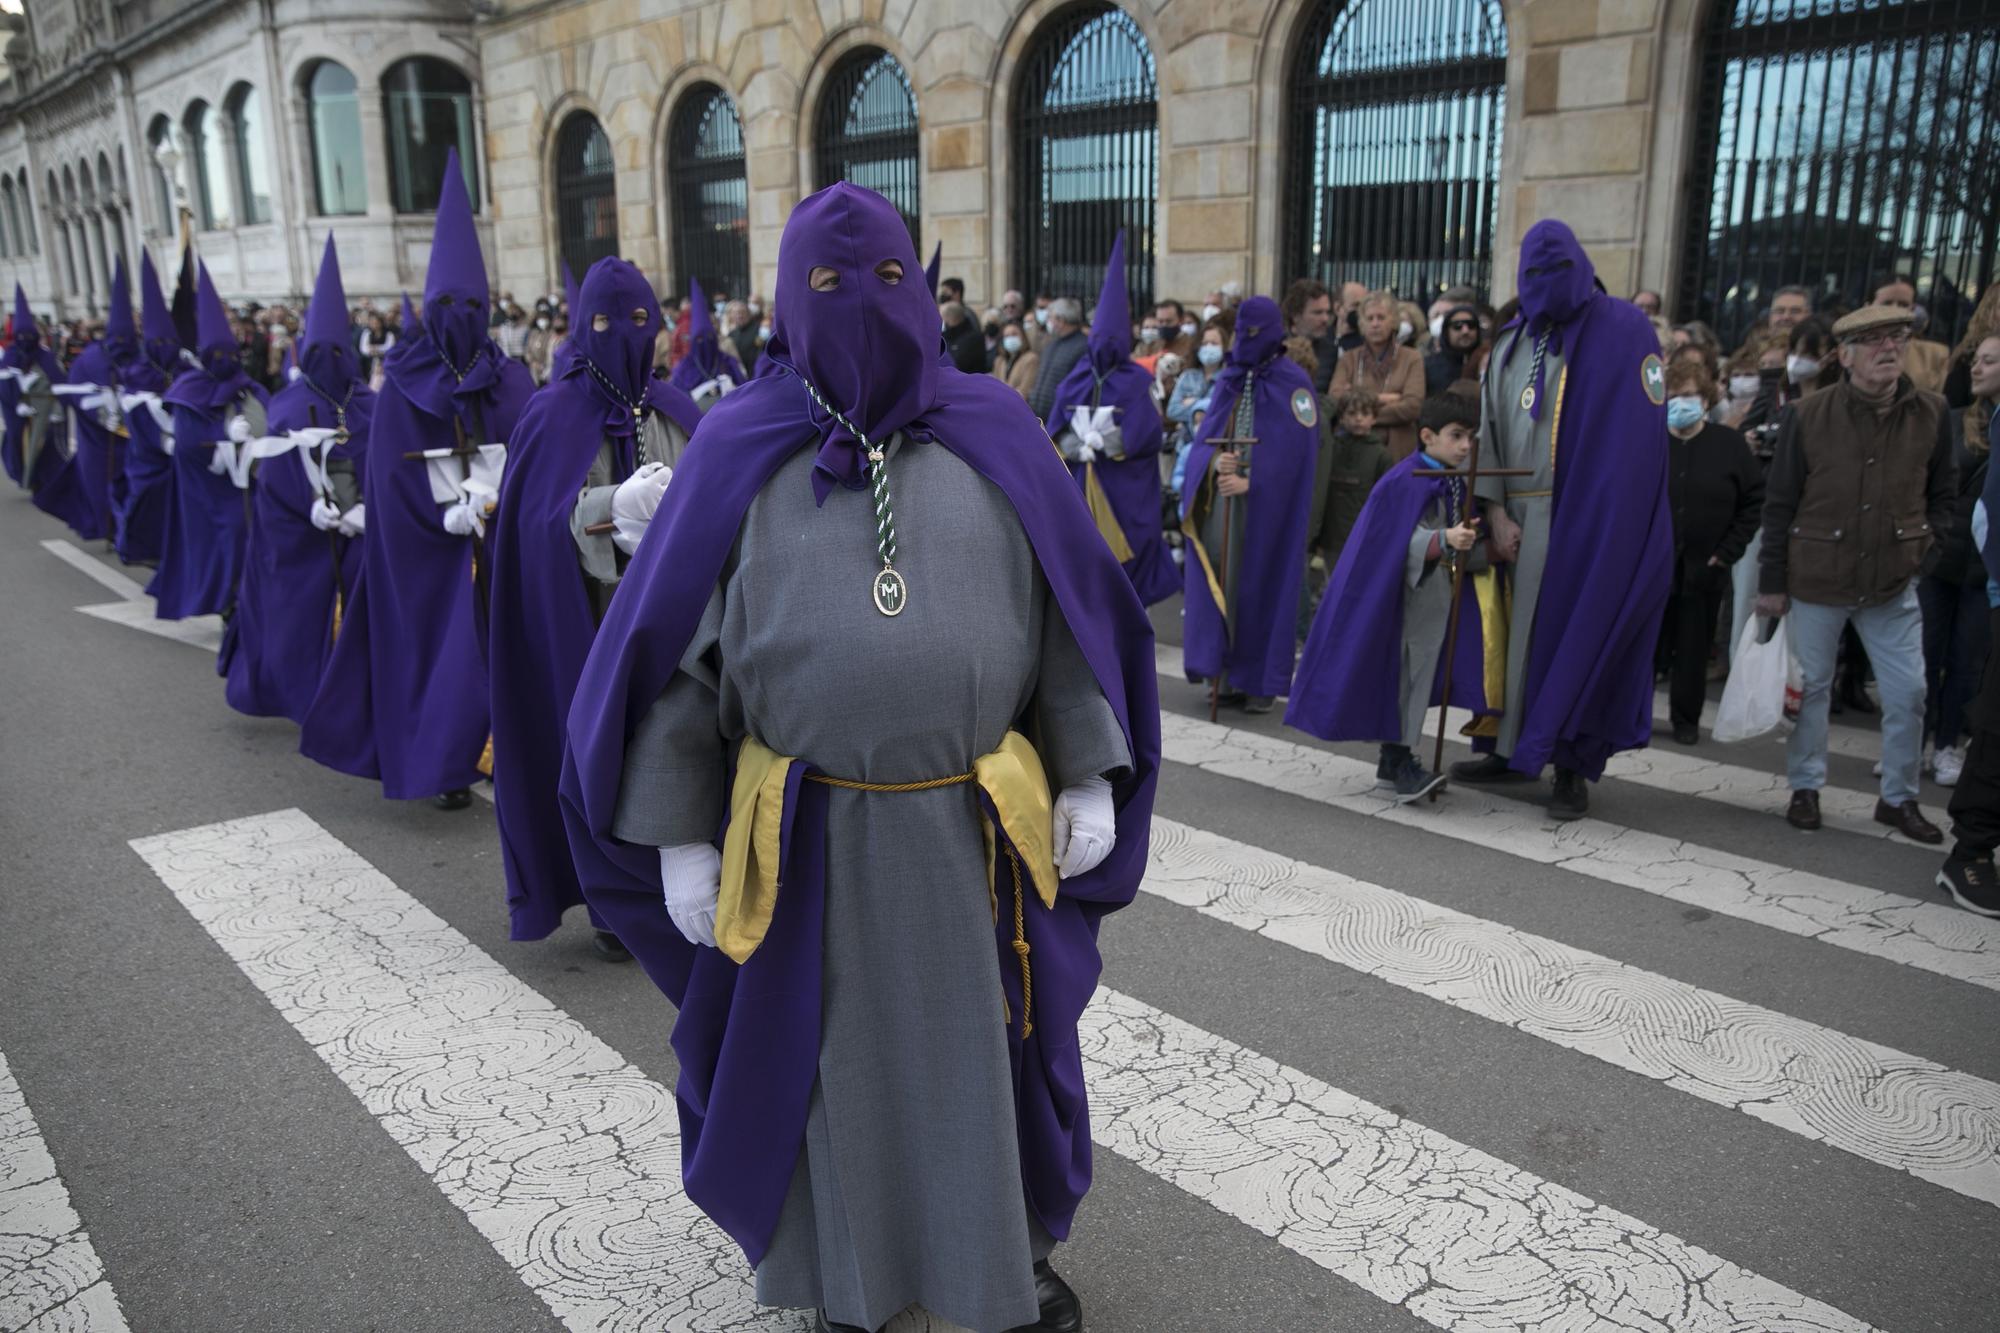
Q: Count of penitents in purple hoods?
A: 15